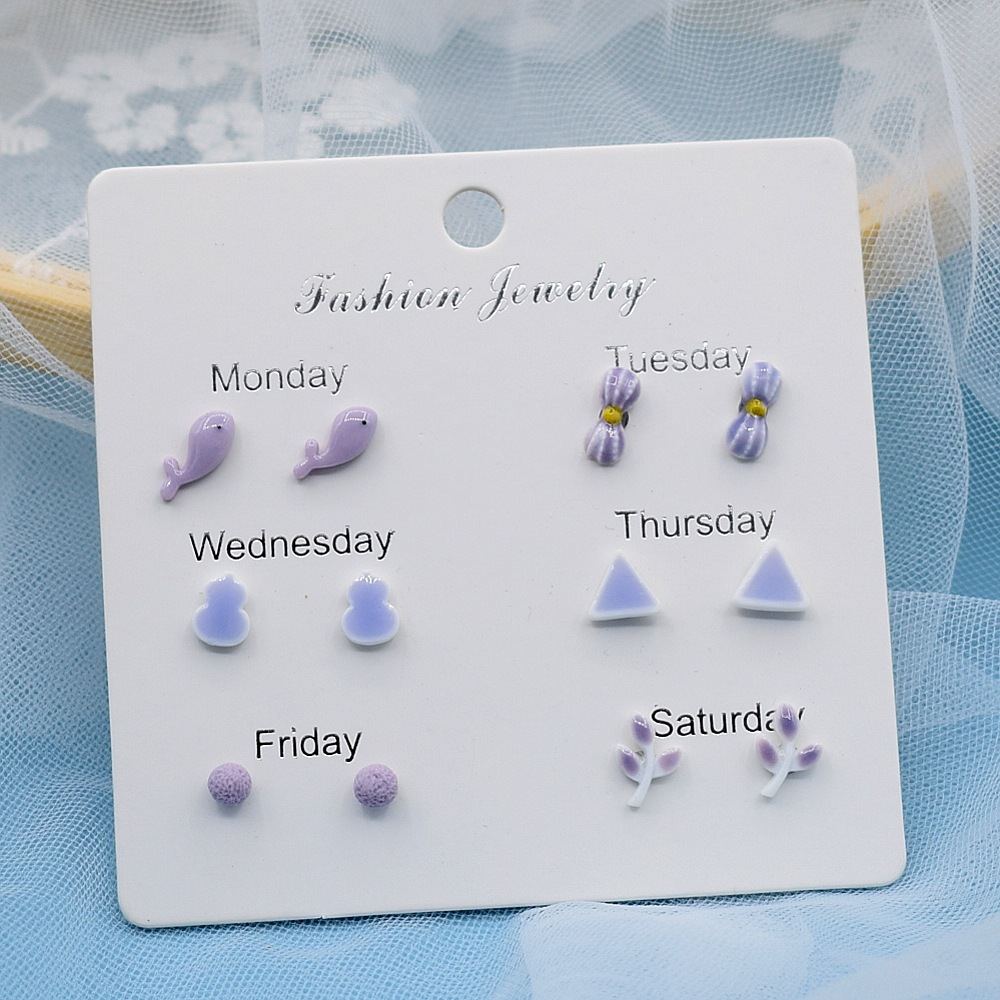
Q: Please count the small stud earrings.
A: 12